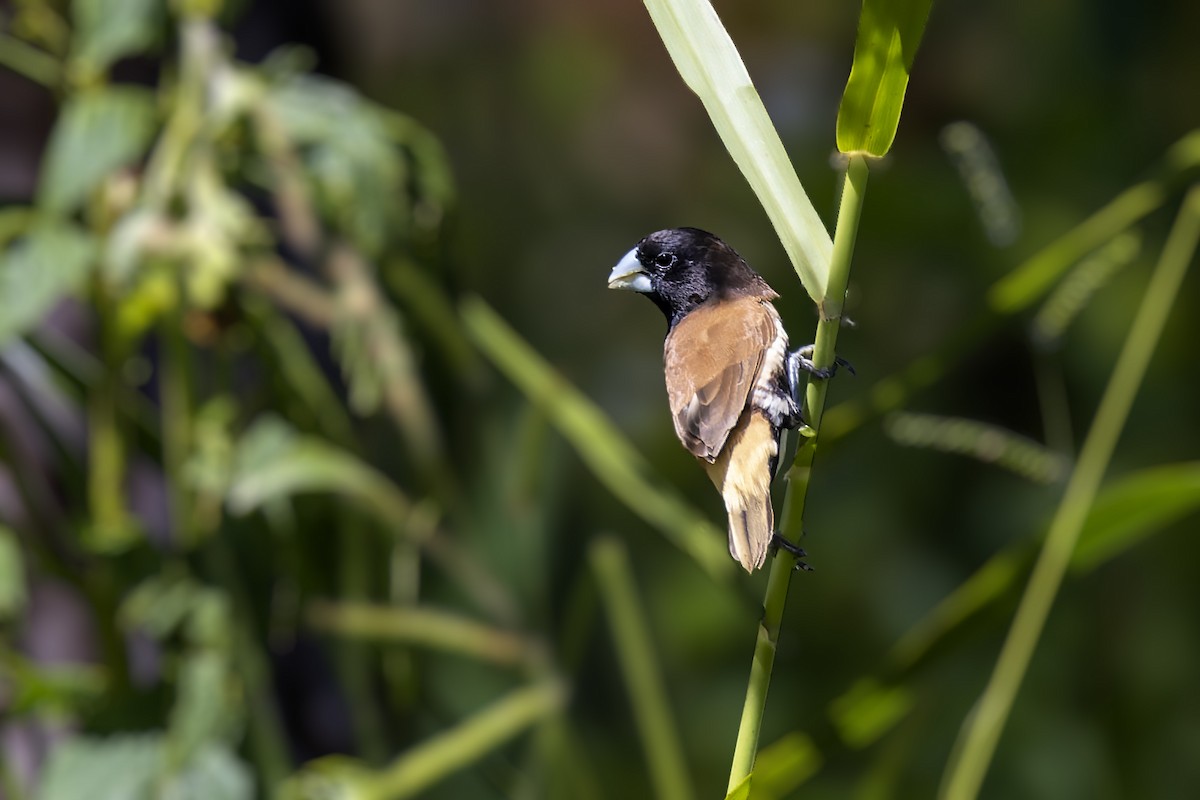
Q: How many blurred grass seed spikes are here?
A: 3